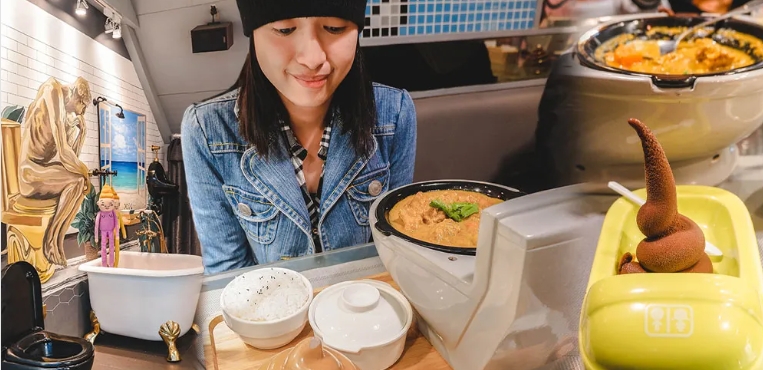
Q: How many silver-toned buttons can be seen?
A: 2